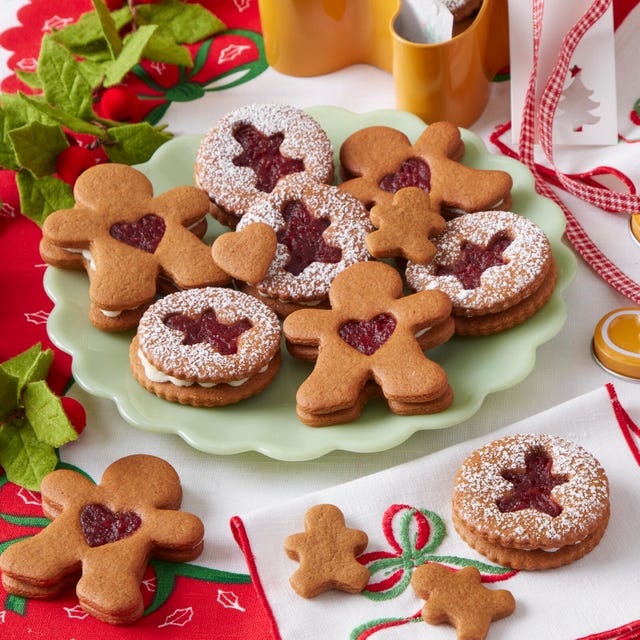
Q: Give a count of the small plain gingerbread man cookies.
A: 3